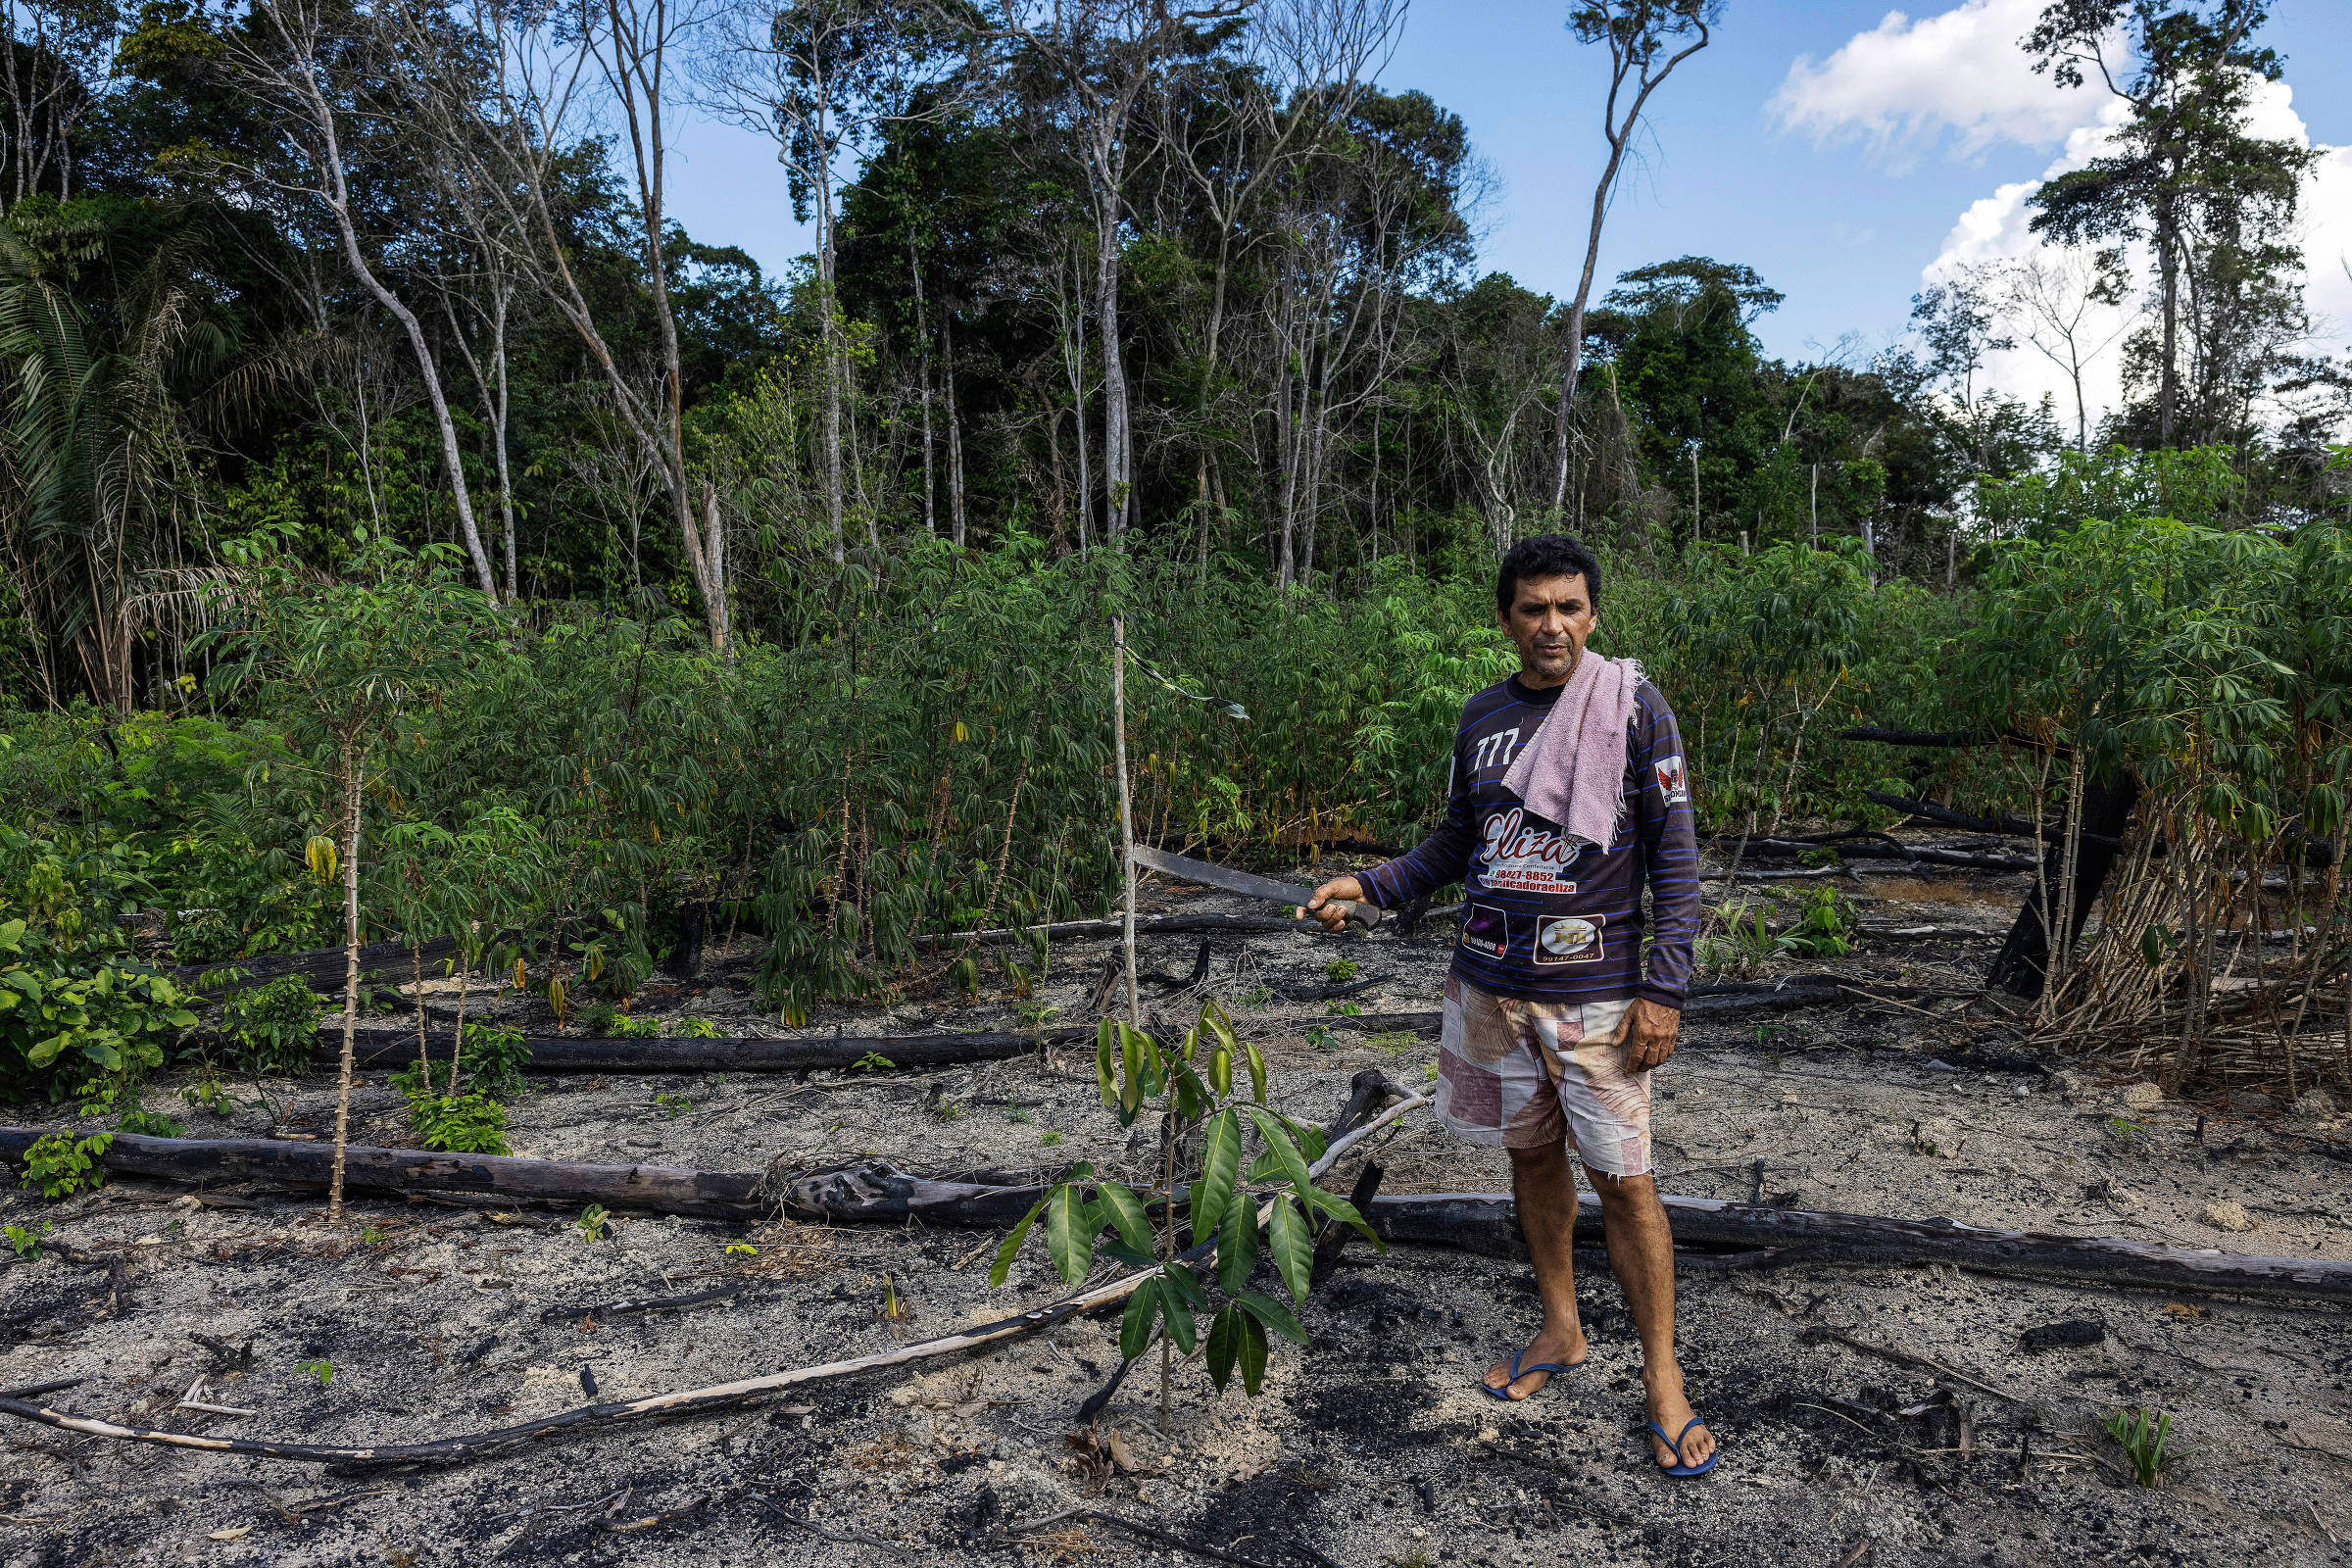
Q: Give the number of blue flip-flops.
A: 2